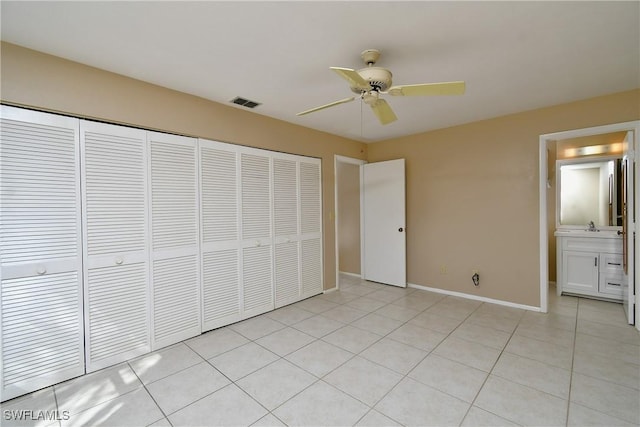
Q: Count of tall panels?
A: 7